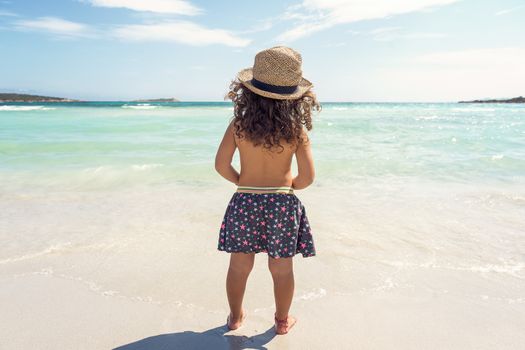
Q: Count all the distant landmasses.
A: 3